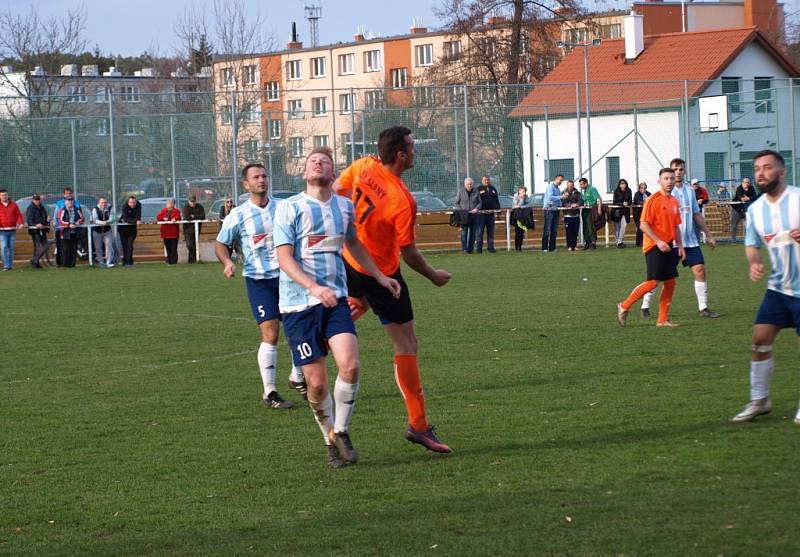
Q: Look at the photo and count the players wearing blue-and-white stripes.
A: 4